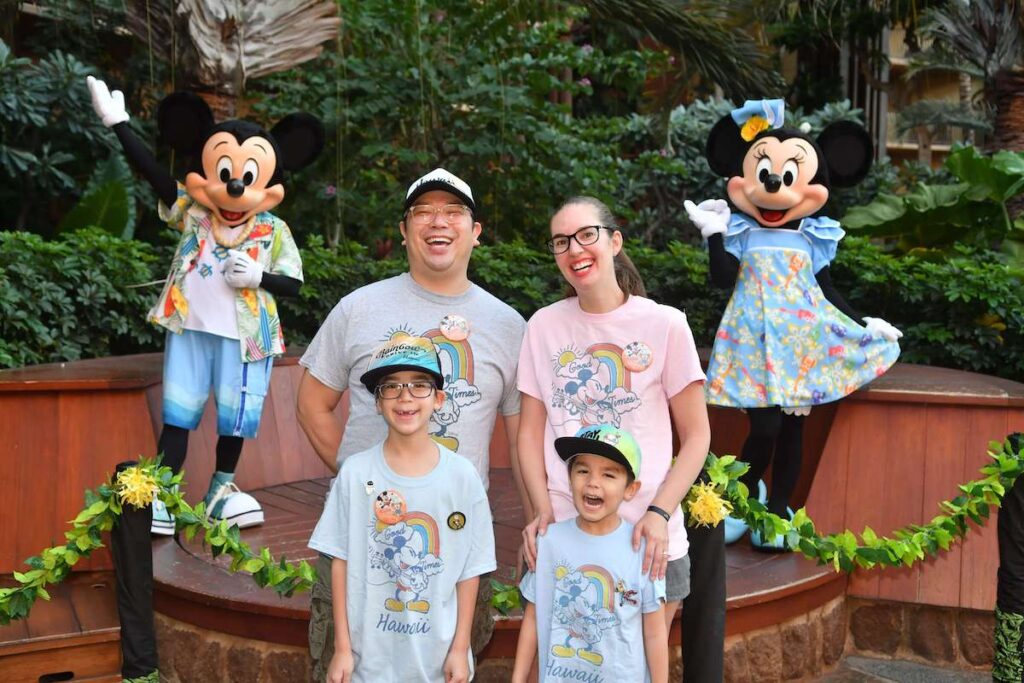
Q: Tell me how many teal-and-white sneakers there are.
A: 2